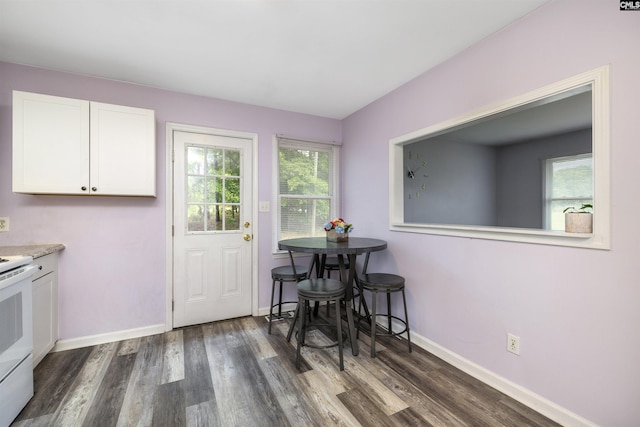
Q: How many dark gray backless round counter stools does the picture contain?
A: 4